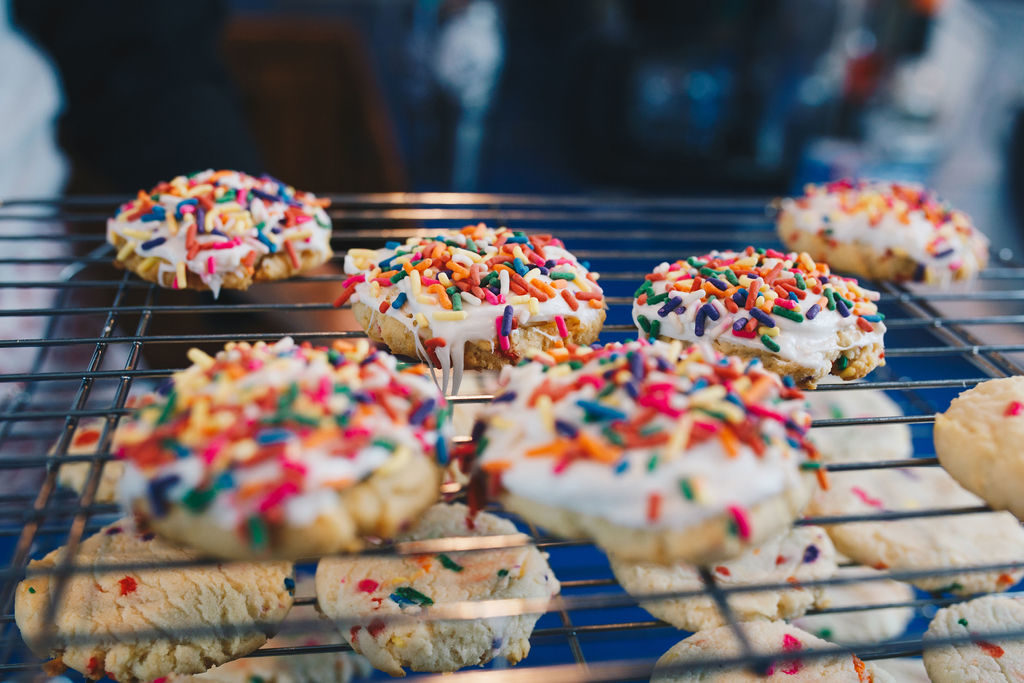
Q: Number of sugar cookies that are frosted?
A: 6